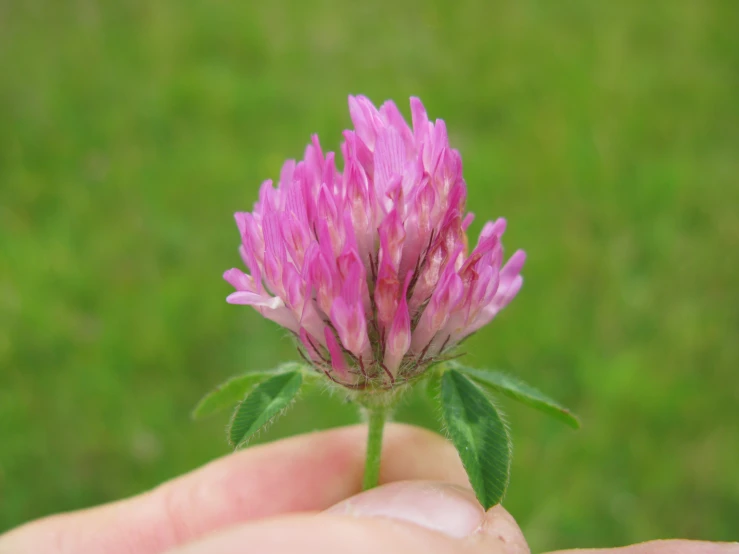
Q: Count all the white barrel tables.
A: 0